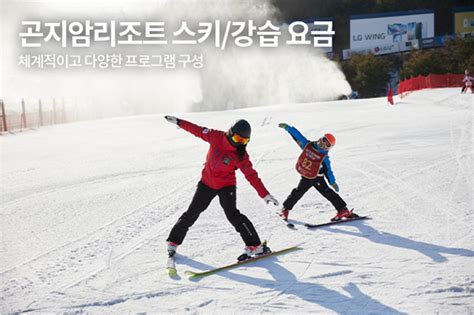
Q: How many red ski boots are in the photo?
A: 2